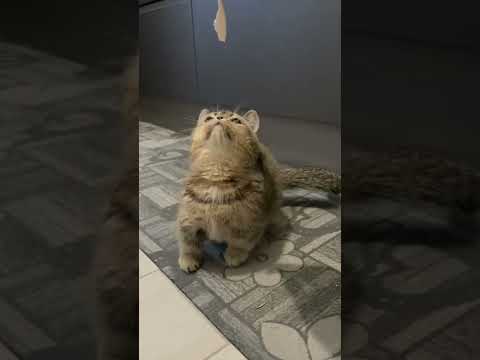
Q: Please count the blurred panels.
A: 2